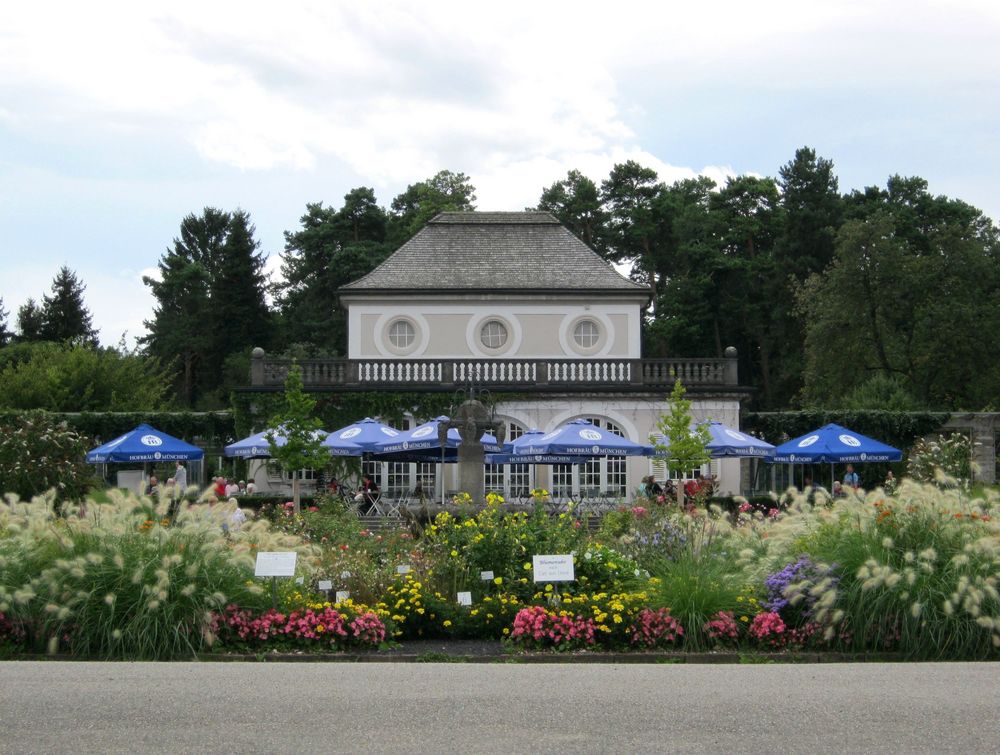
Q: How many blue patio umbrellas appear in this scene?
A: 8